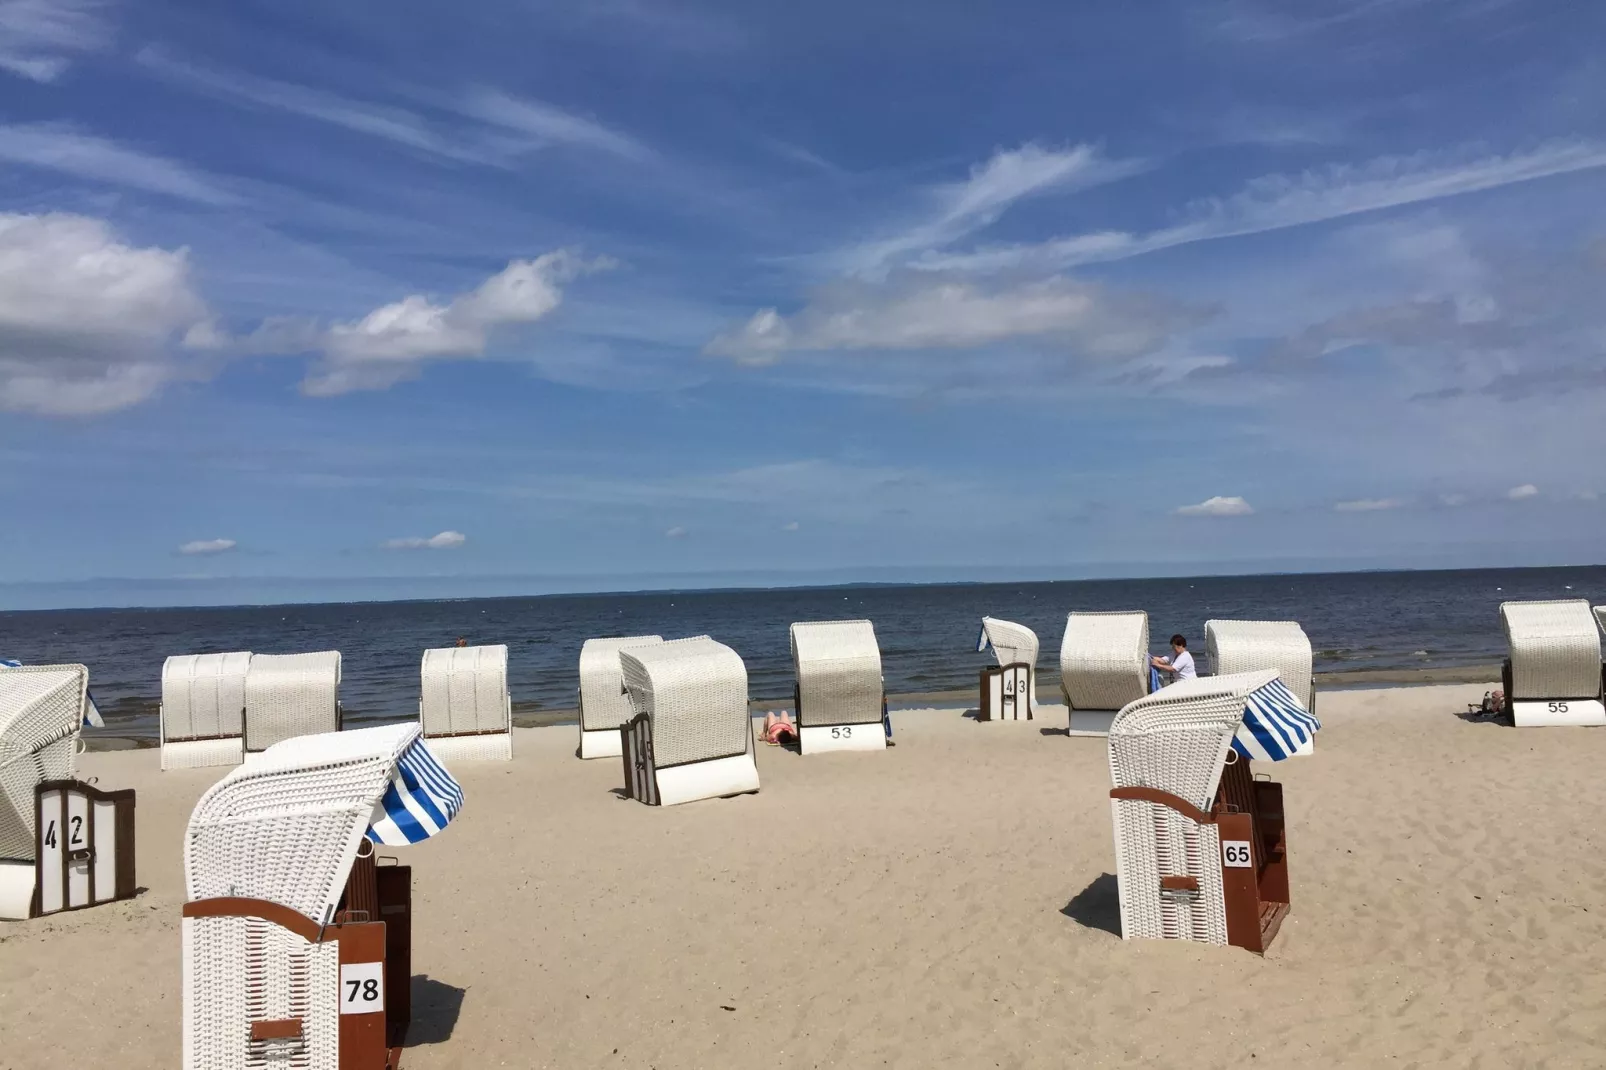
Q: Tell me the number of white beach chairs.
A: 14